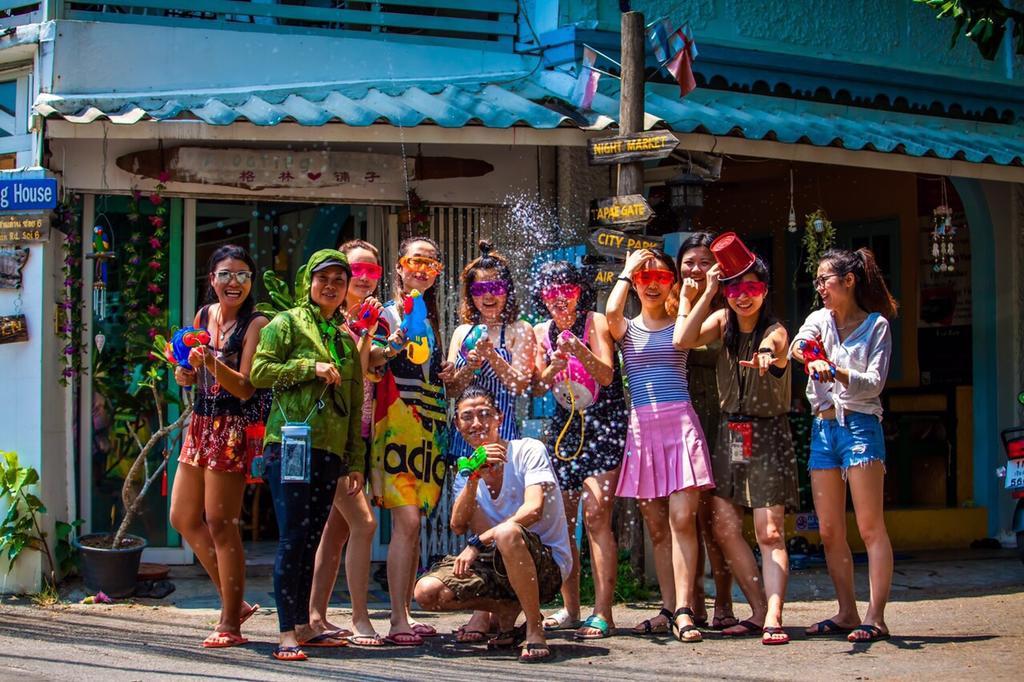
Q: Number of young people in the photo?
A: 11